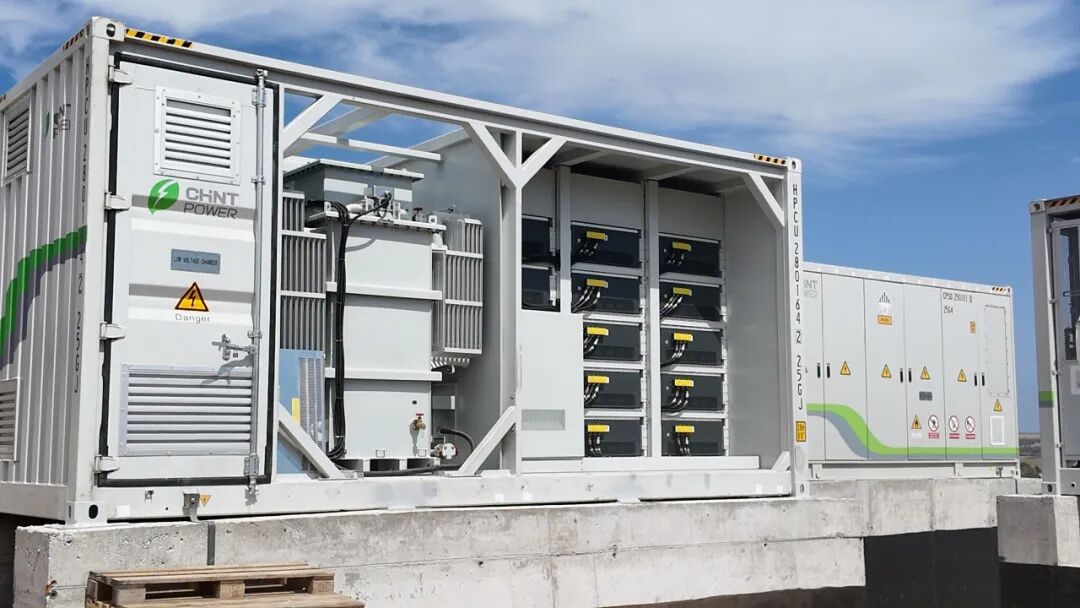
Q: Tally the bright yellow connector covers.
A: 10